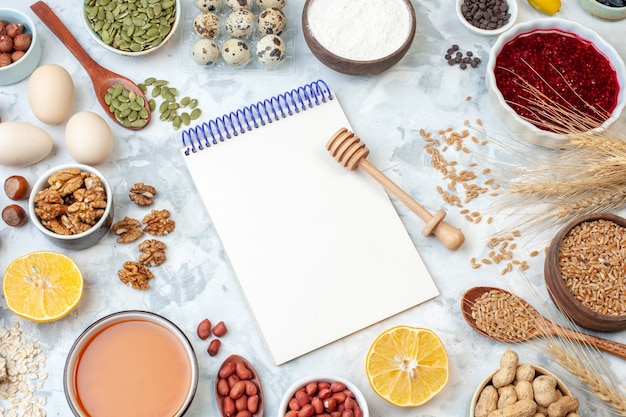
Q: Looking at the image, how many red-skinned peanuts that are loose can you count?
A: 3